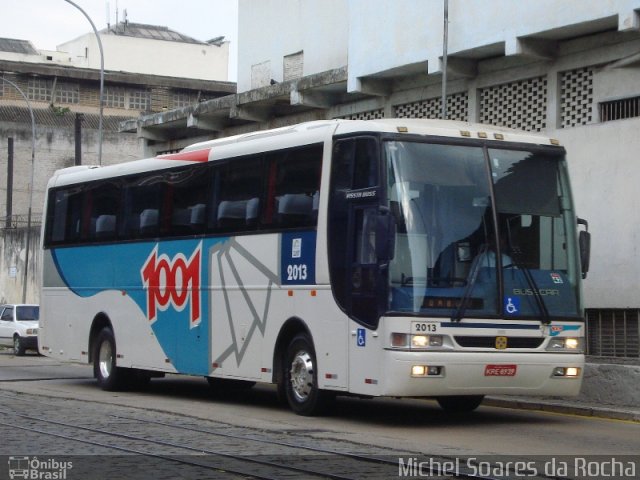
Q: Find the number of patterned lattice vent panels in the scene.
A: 4